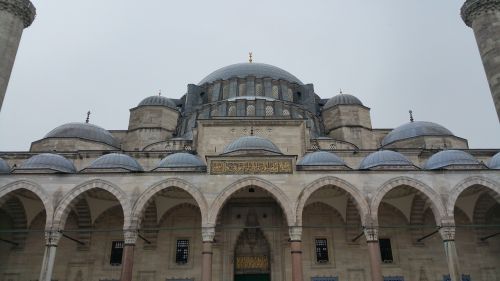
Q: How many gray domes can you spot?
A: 14